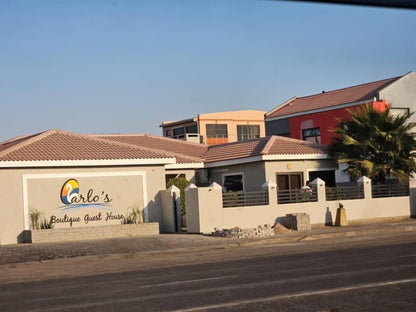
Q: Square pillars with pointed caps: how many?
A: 6